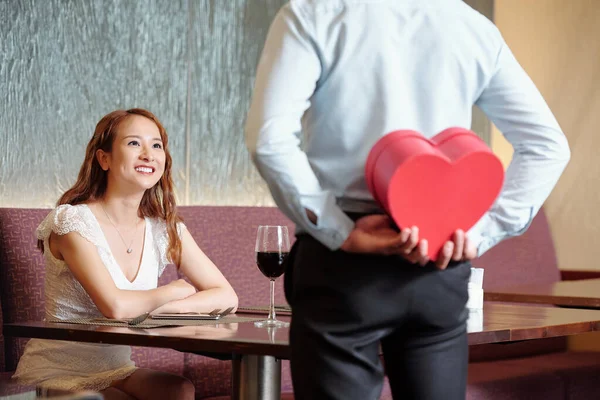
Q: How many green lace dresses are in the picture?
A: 0